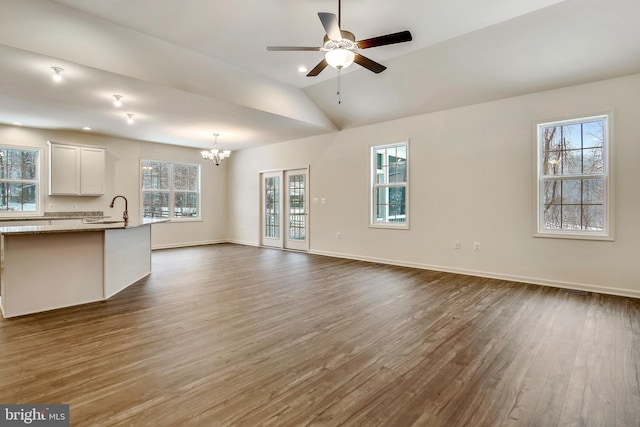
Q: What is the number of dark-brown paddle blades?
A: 3